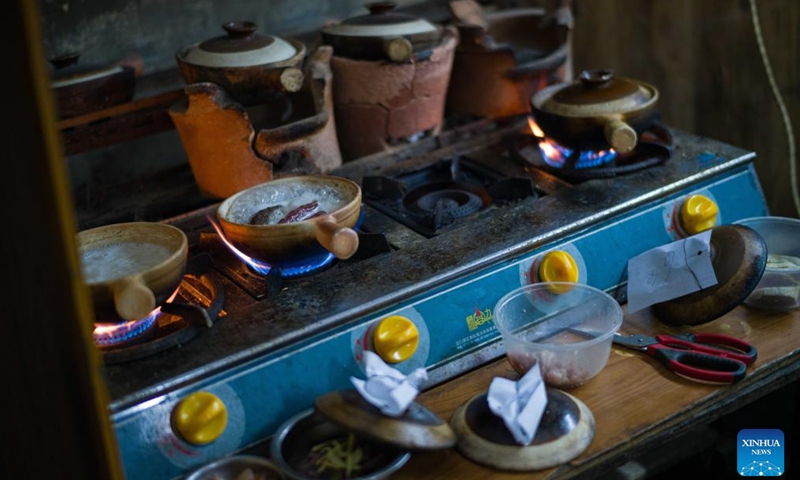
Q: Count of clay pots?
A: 6